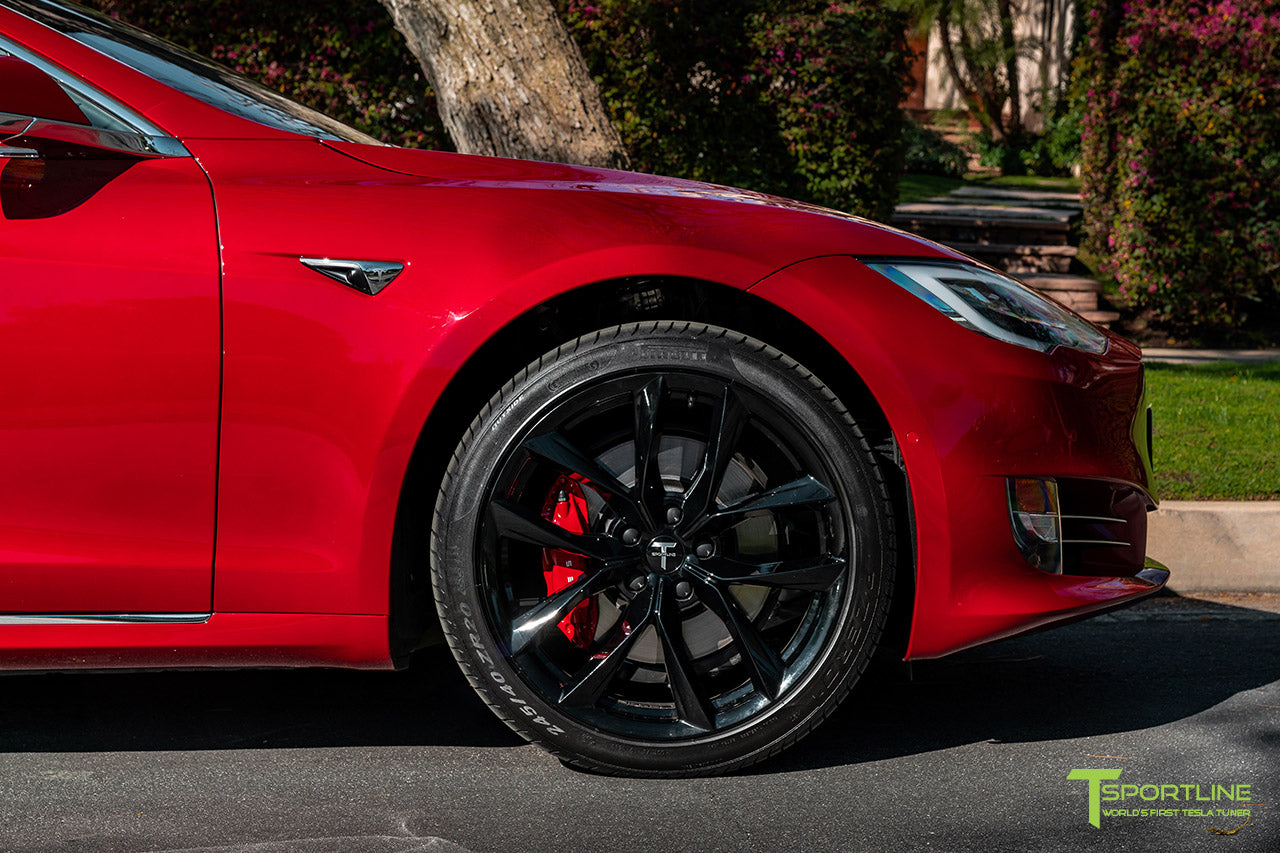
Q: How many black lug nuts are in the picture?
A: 5